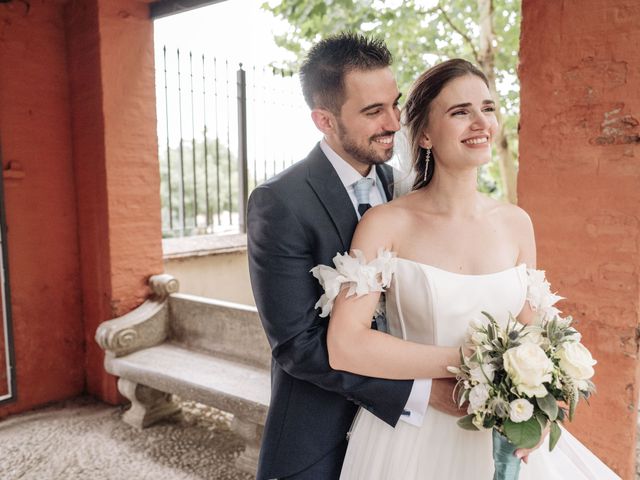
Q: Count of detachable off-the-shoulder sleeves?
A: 2